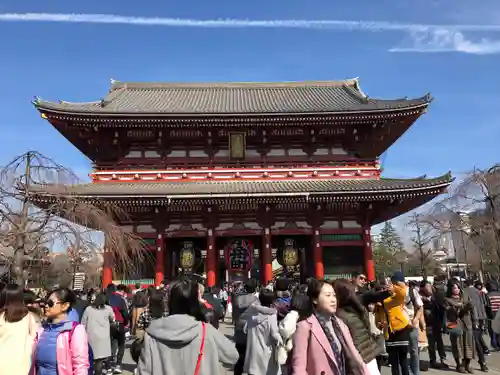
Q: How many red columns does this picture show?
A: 6